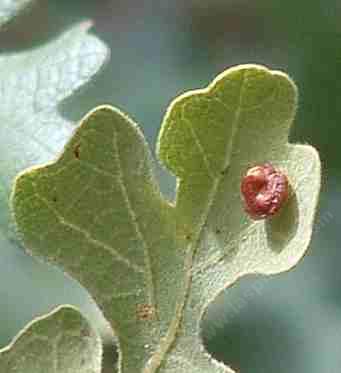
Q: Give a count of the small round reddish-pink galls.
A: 1